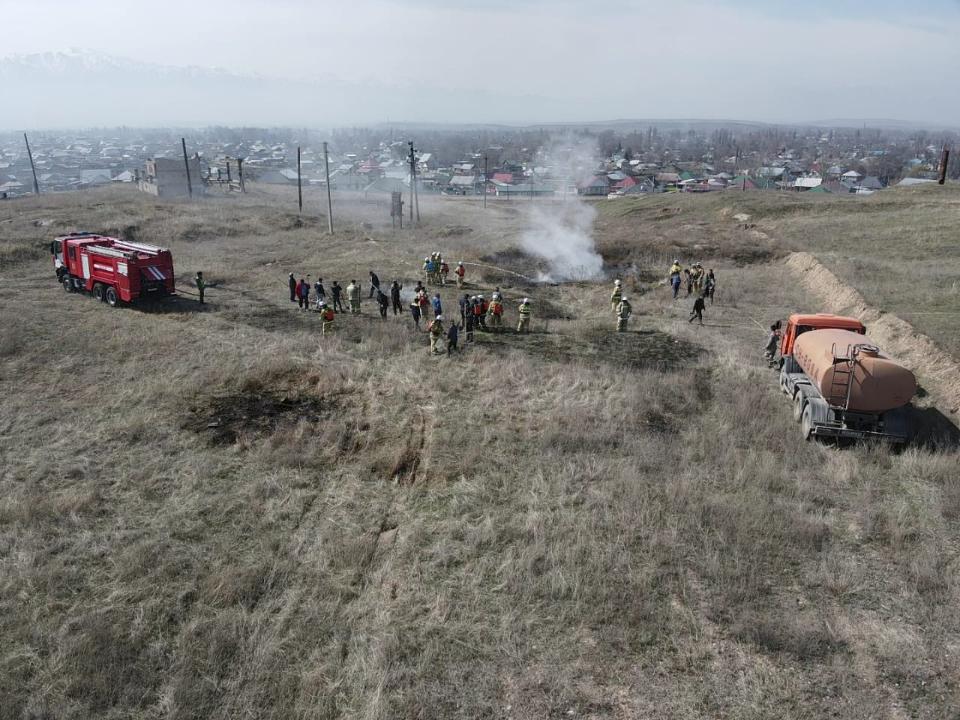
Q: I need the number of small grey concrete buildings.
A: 1